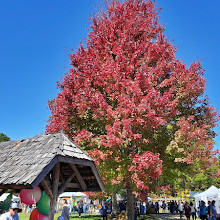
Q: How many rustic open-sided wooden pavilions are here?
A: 1